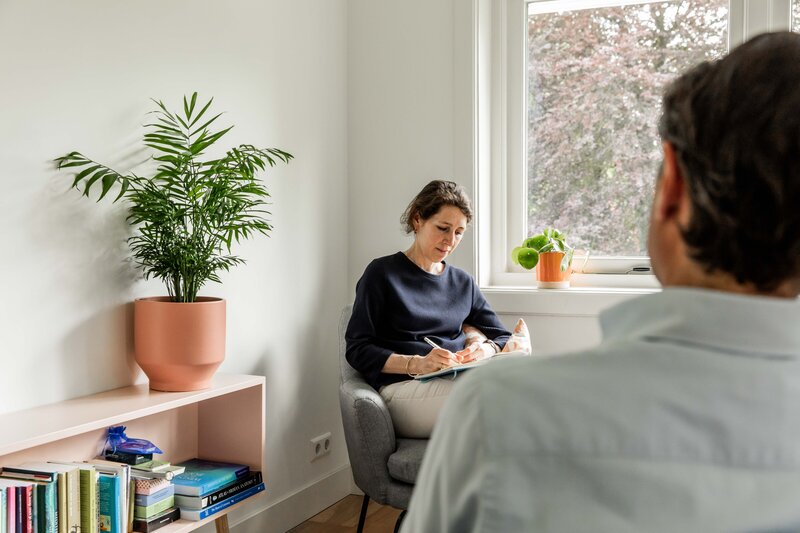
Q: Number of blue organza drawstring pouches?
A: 1